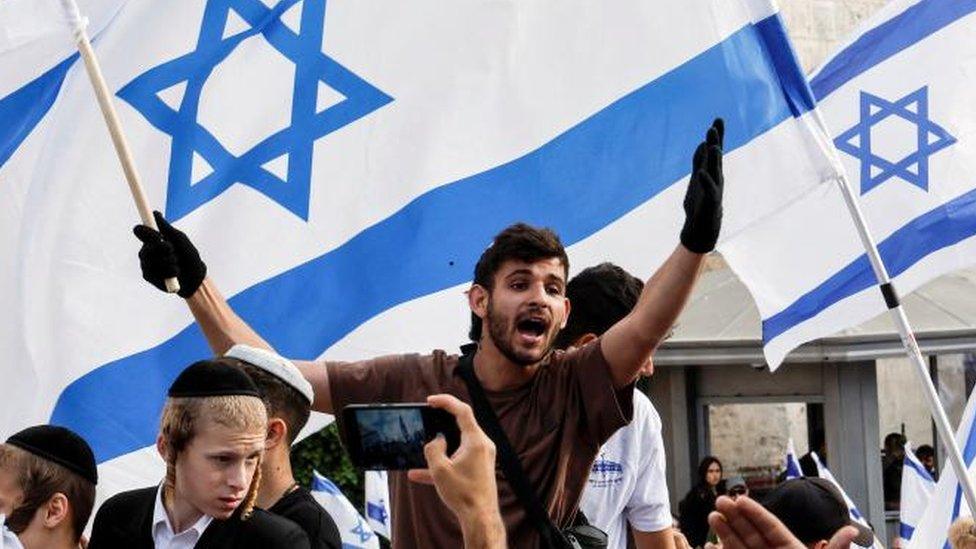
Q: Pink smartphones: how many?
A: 0